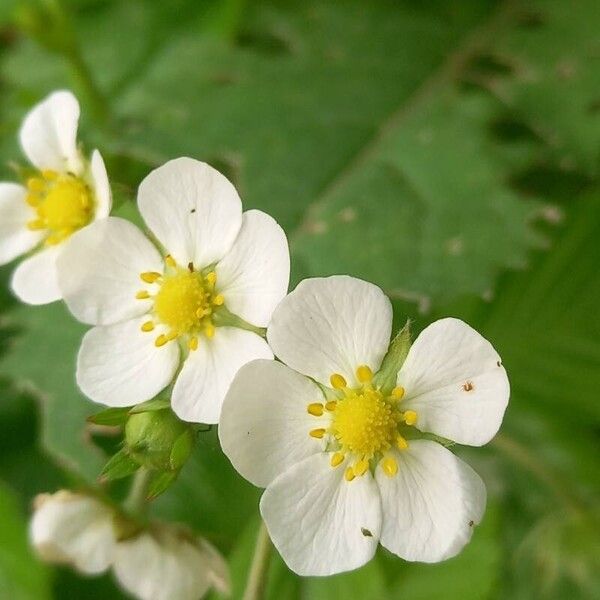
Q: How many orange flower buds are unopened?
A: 0